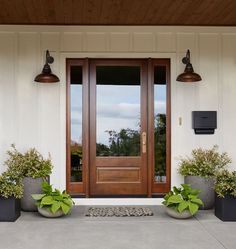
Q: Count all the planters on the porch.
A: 6